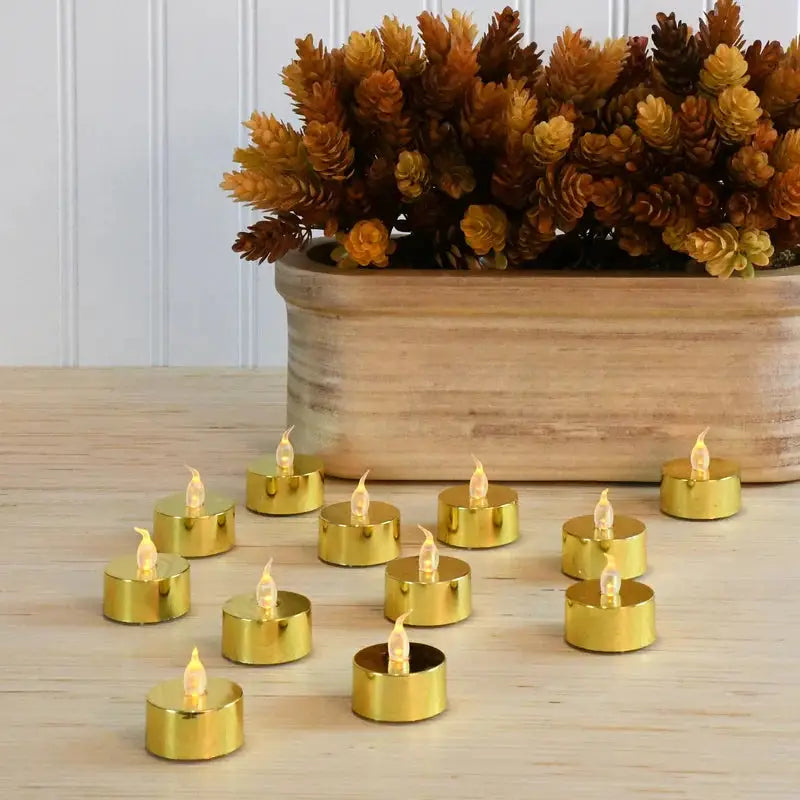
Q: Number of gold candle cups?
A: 12